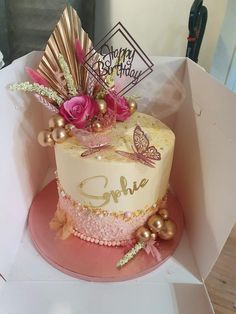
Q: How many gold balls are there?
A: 12